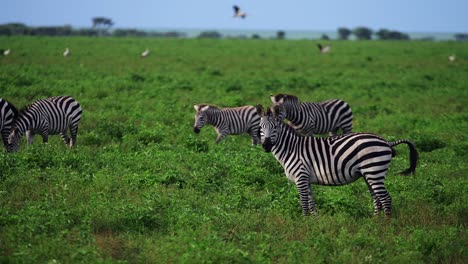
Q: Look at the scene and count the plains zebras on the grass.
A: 5